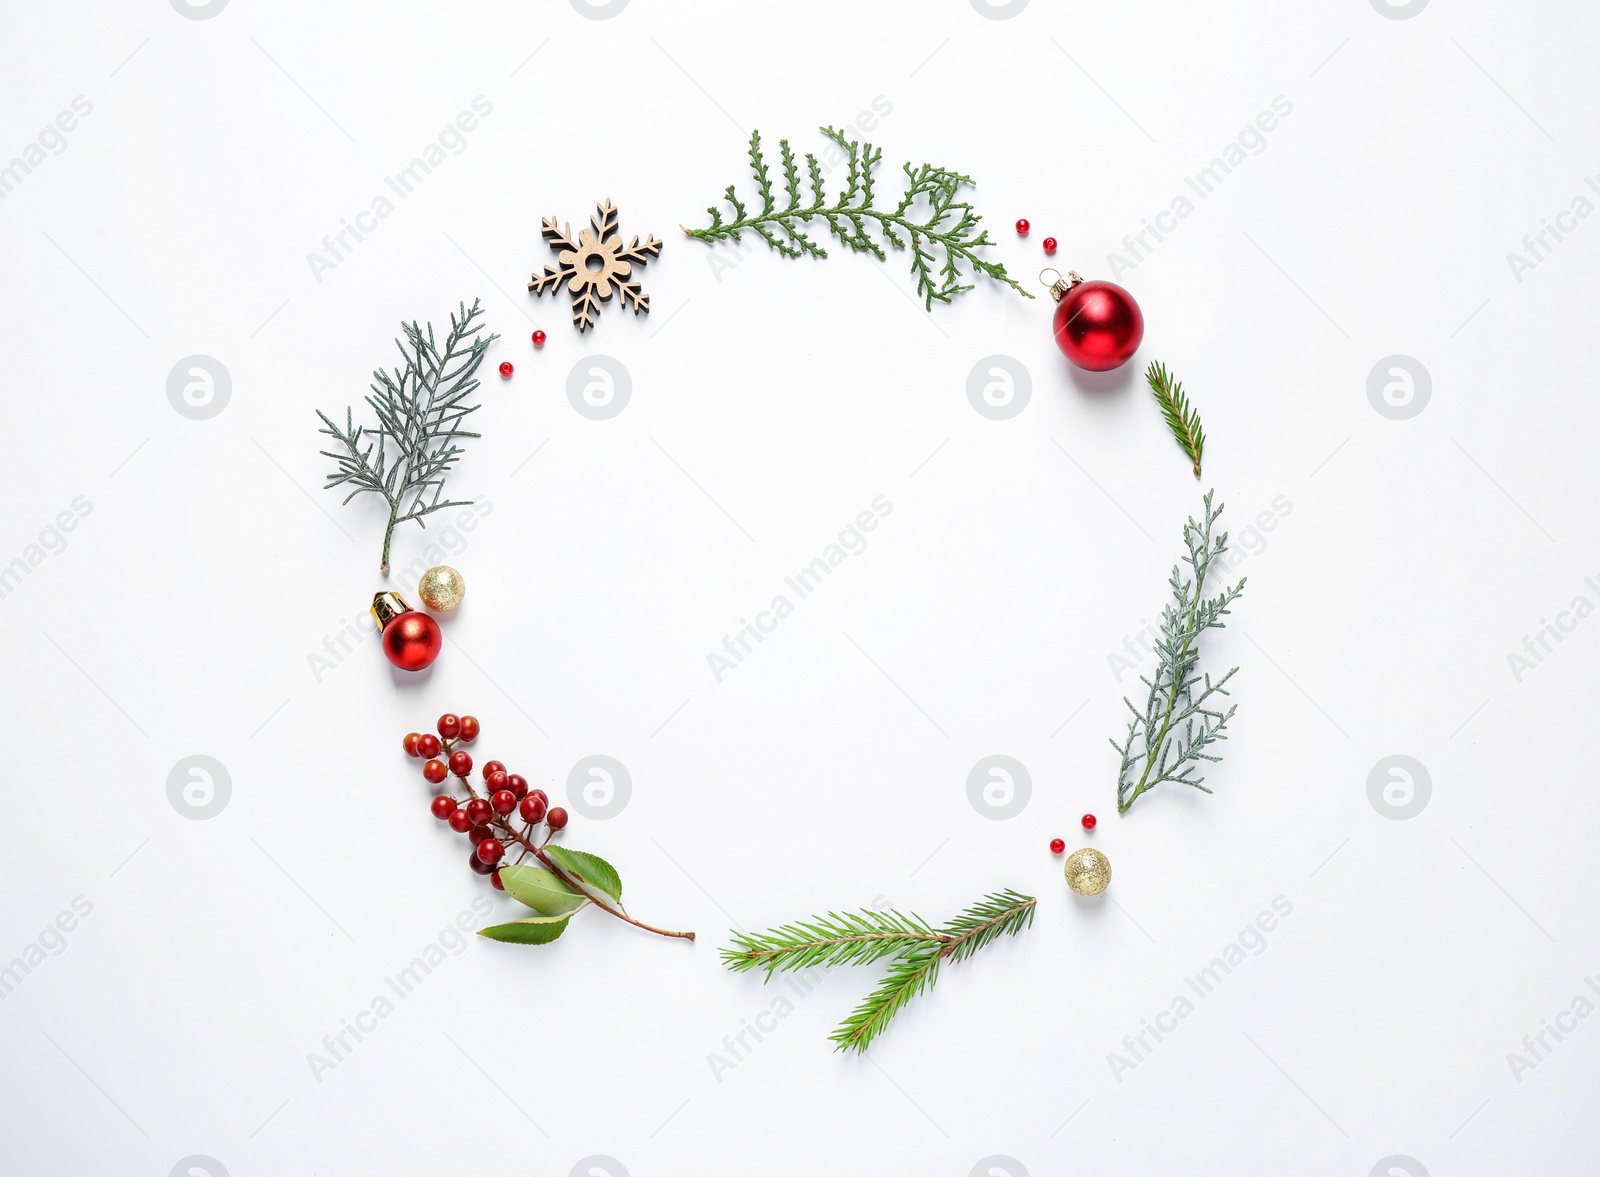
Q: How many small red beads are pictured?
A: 6